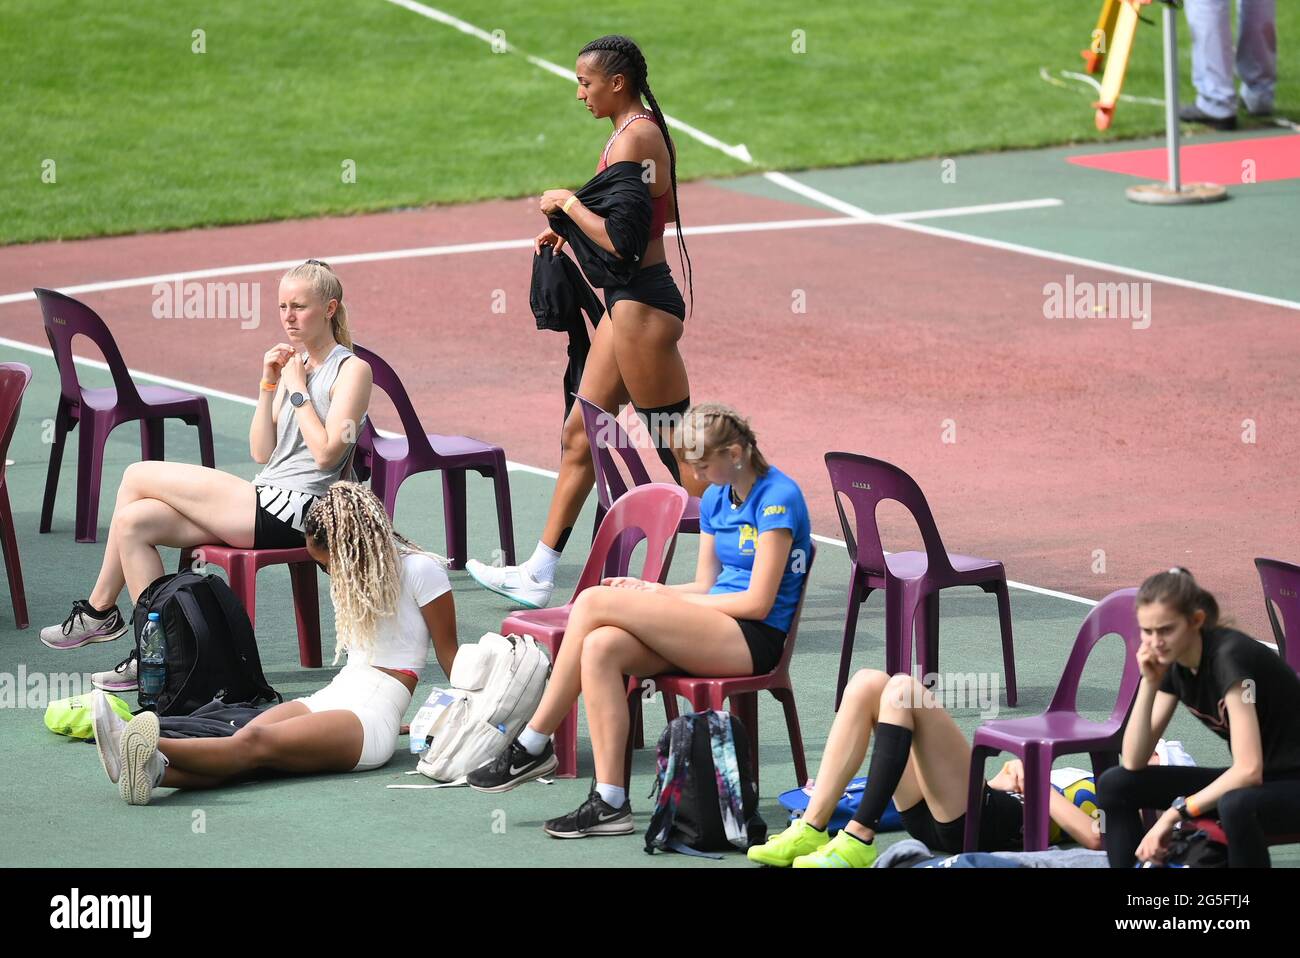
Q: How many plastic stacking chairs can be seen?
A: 11